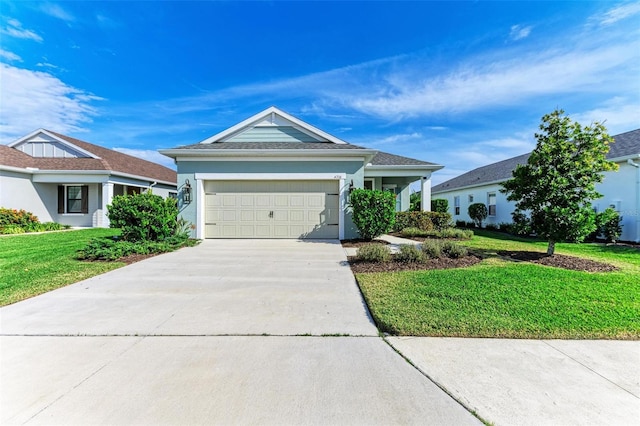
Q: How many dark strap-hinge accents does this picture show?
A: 4